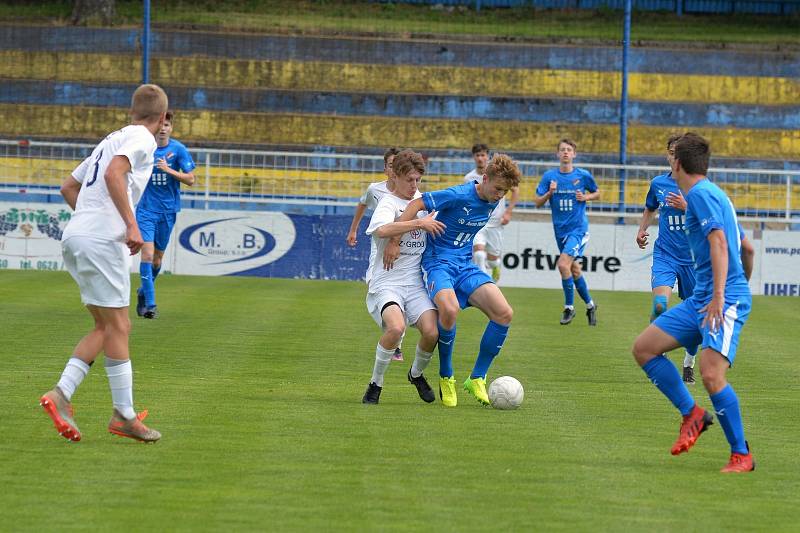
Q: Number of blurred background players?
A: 5